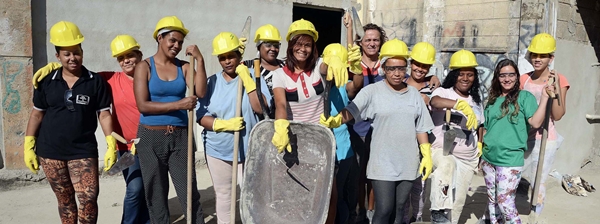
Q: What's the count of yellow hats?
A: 11